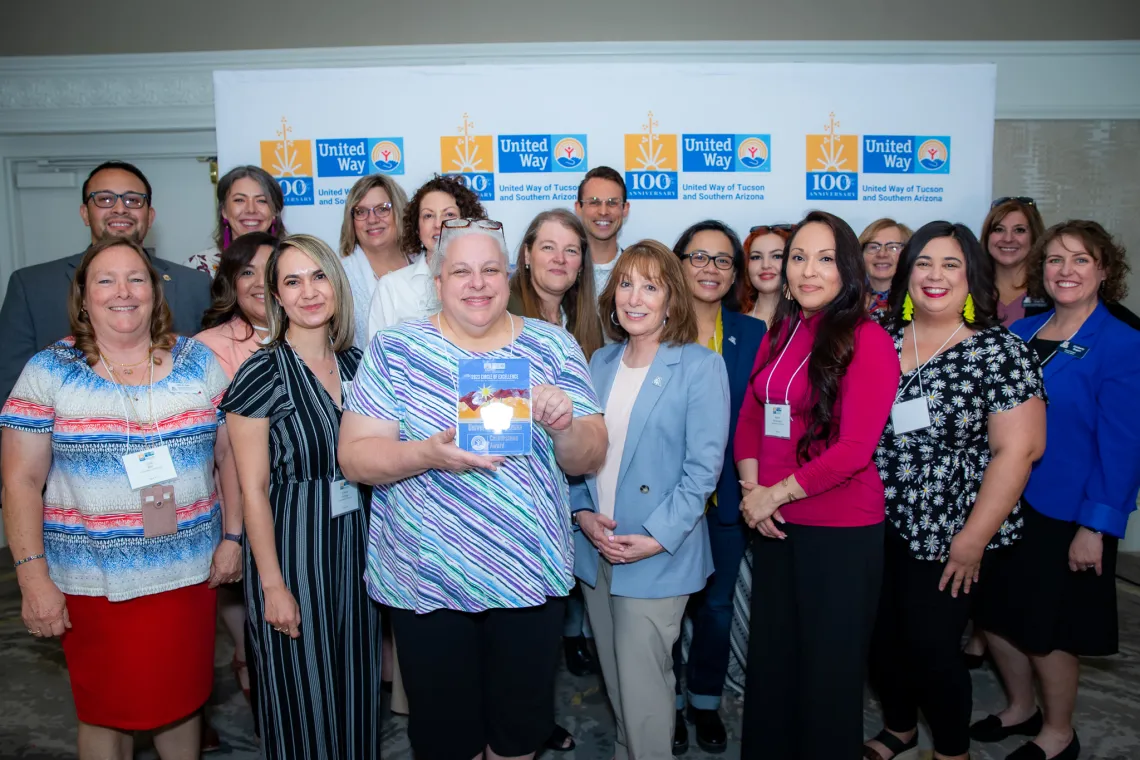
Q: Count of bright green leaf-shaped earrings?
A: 2